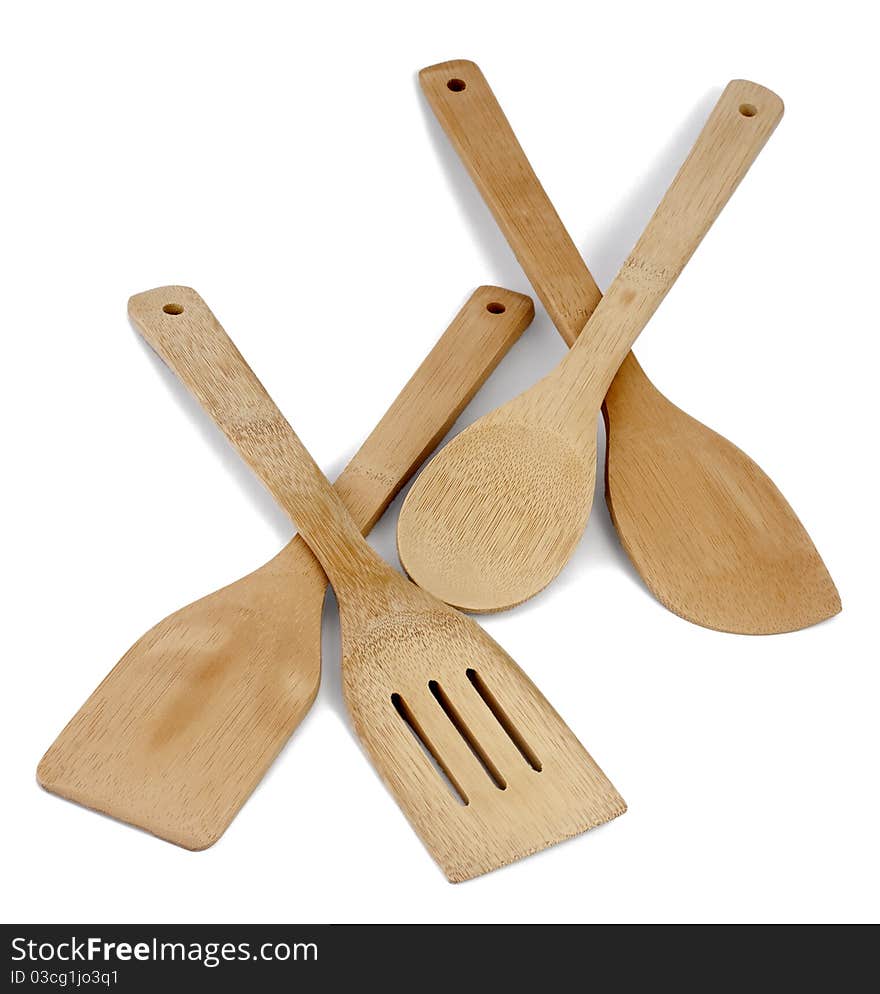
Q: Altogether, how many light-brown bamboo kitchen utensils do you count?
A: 4